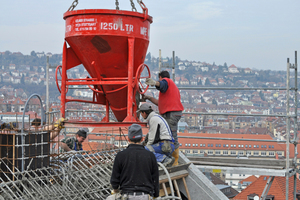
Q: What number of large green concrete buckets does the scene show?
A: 0